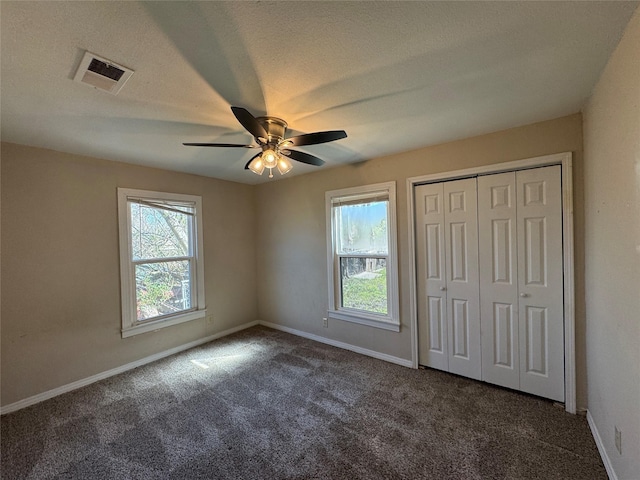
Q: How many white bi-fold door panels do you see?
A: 4